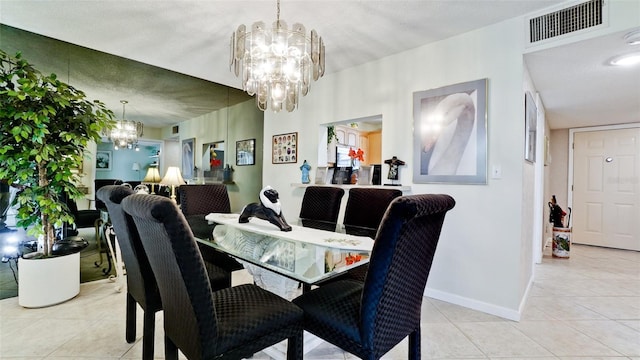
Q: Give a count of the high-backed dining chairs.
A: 6